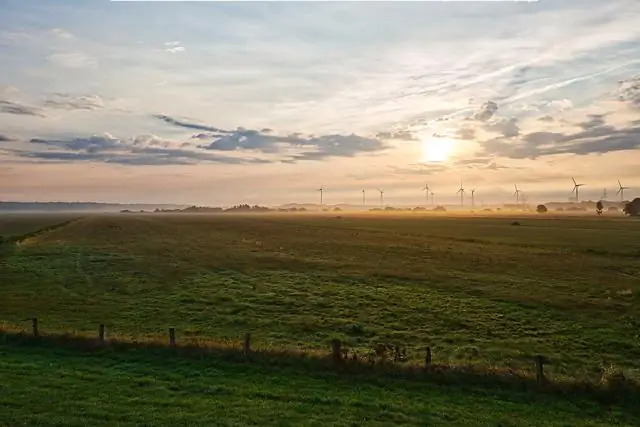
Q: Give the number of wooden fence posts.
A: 7